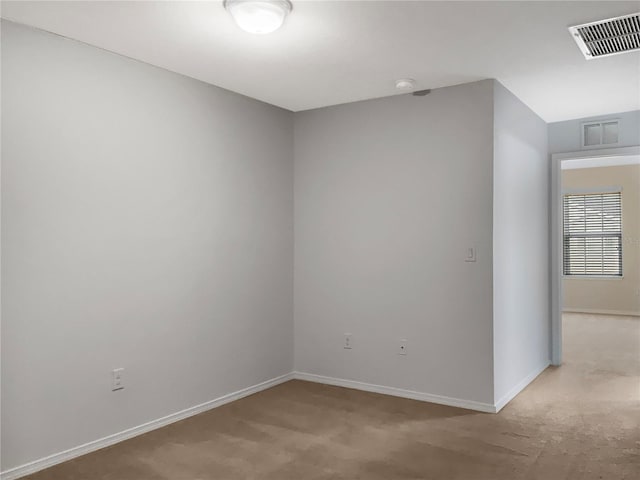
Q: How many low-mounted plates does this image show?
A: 3